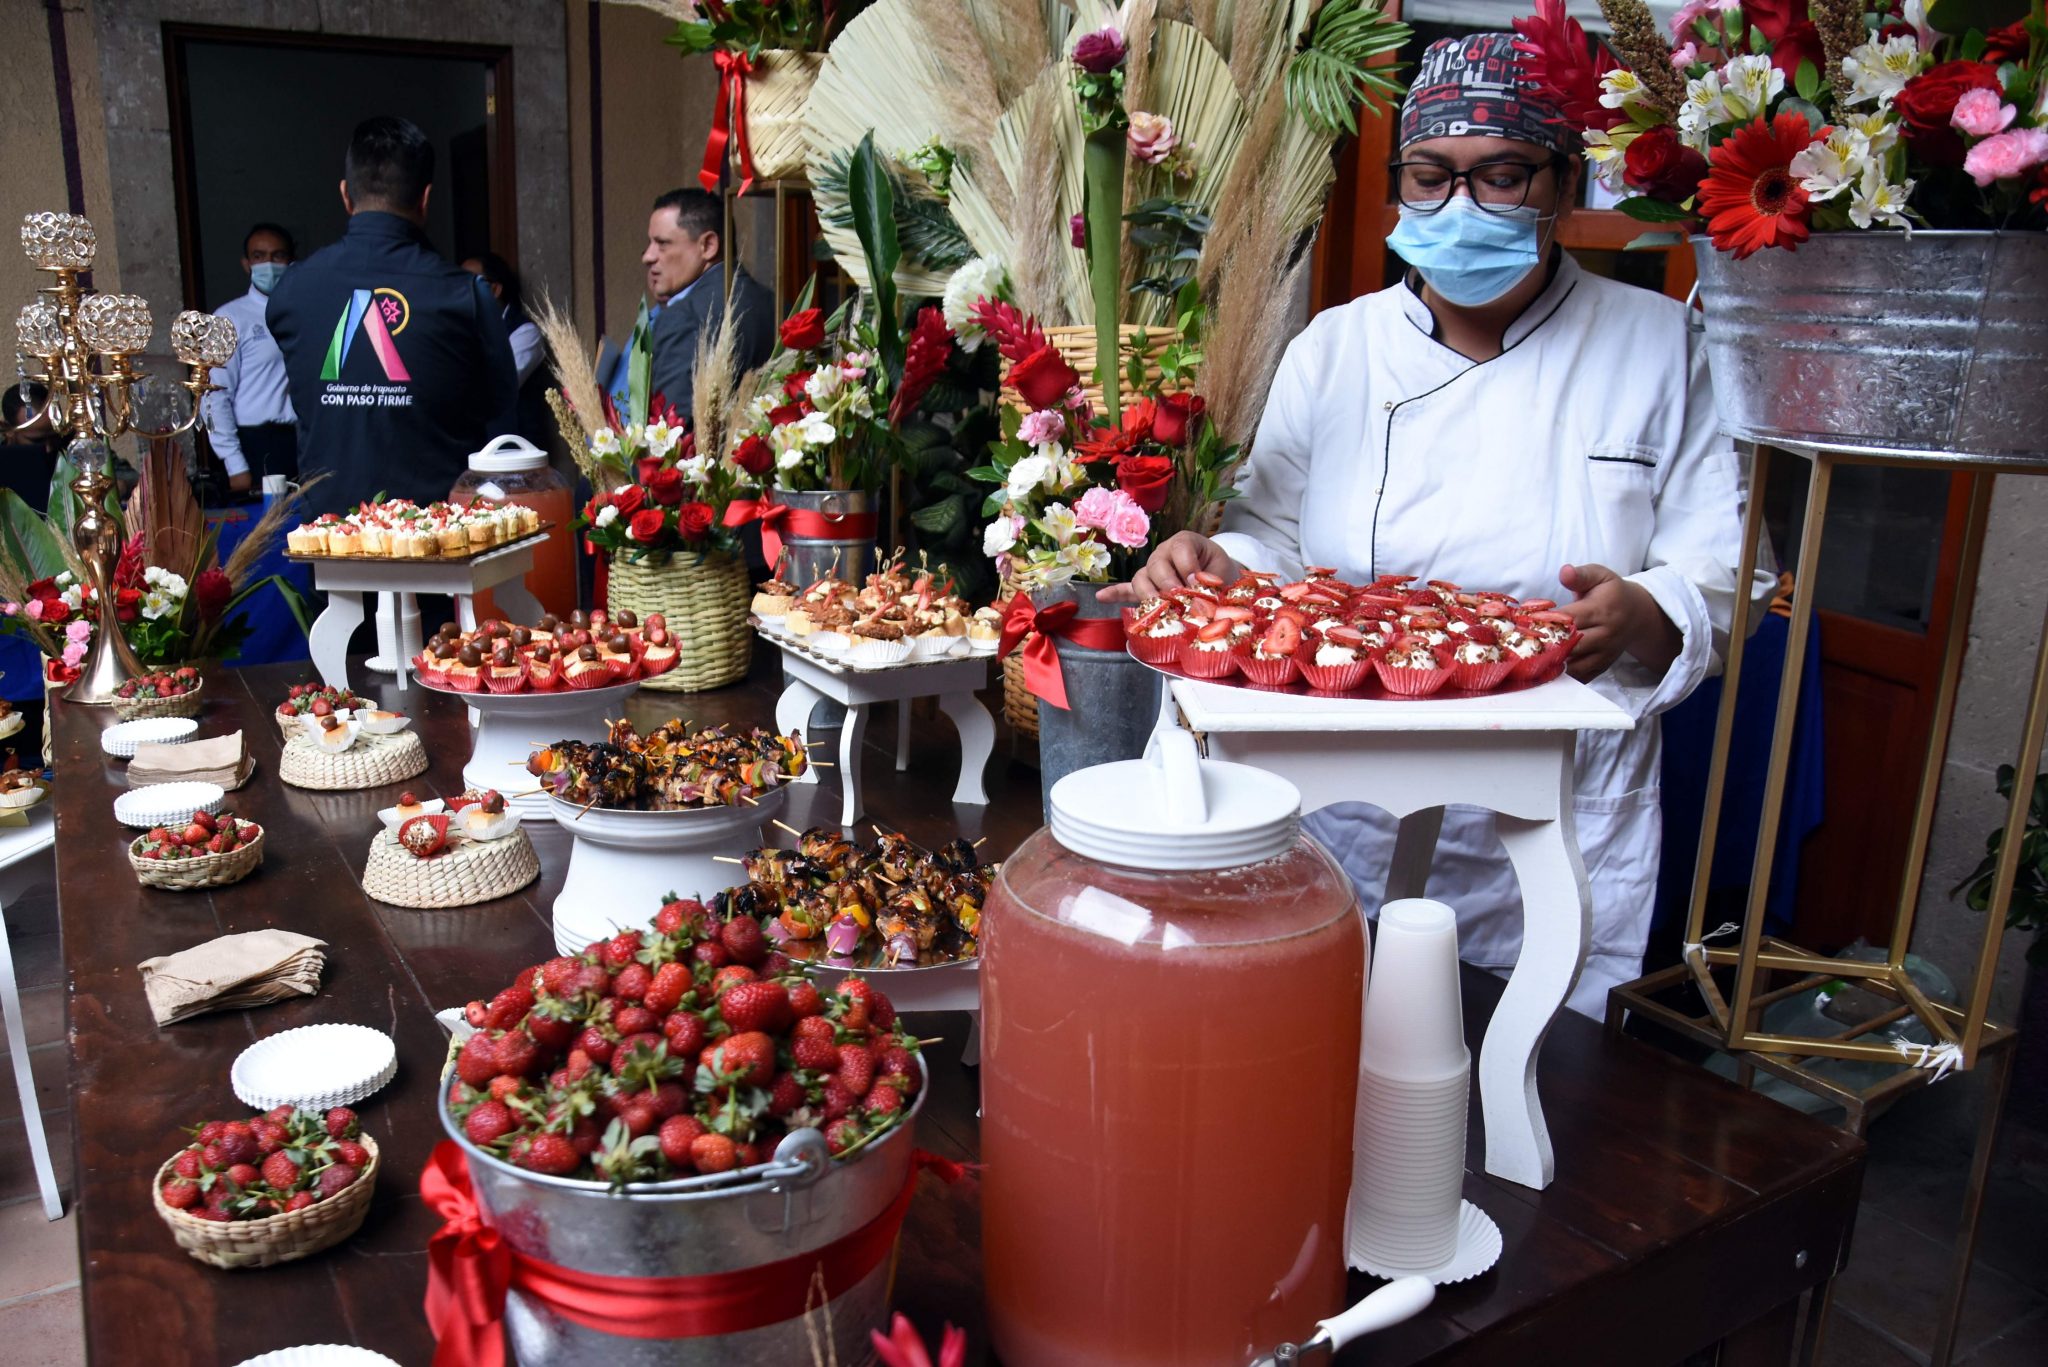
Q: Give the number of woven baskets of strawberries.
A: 4